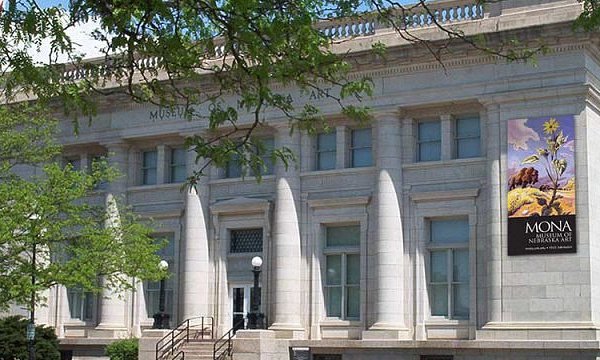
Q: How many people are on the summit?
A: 0